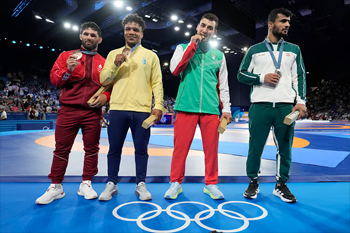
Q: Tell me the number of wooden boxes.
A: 4